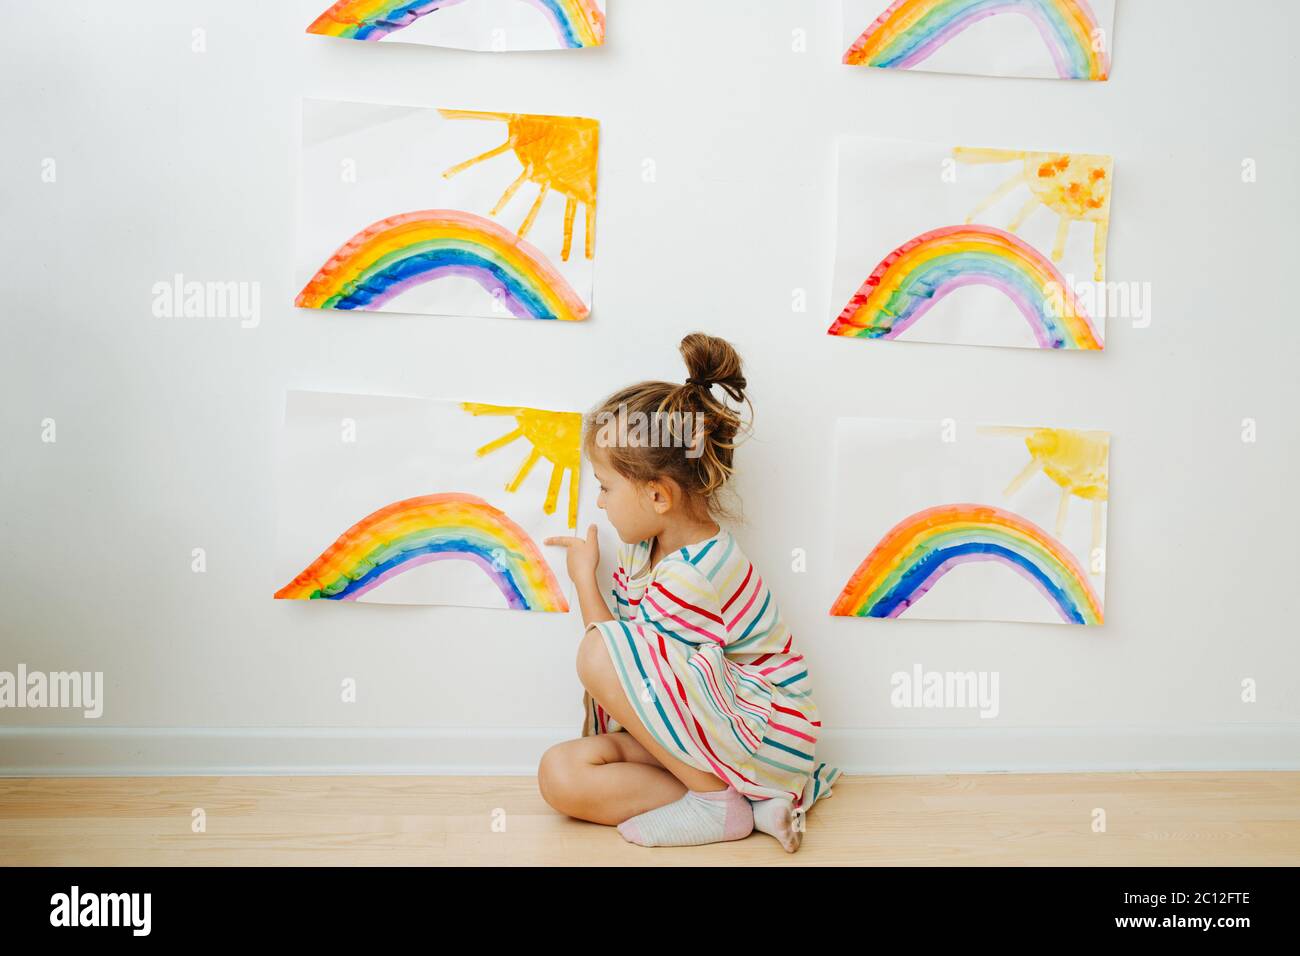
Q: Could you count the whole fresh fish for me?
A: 0